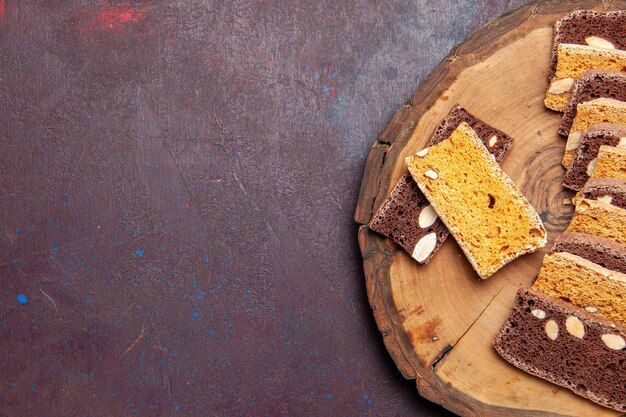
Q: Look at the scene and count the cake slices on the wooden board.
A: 13